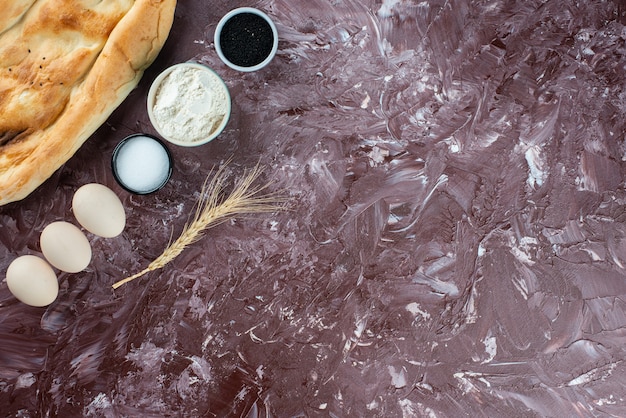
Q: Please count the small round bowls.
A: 3